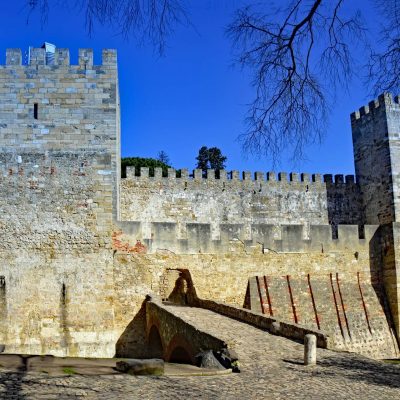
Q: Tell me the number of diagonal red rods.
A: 7